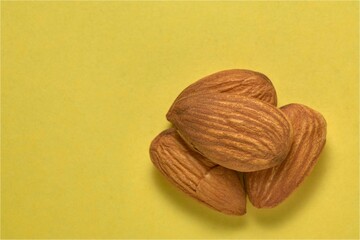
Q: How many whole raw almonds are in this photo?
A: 4